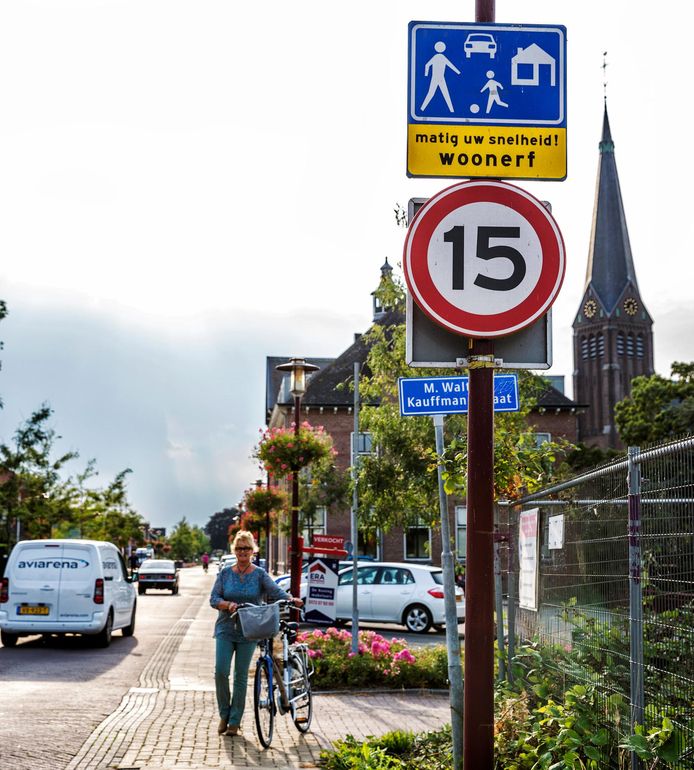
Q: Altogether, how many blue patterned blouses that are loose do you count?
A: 1